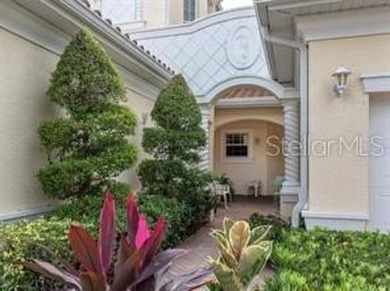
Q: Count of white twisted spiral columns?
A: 2